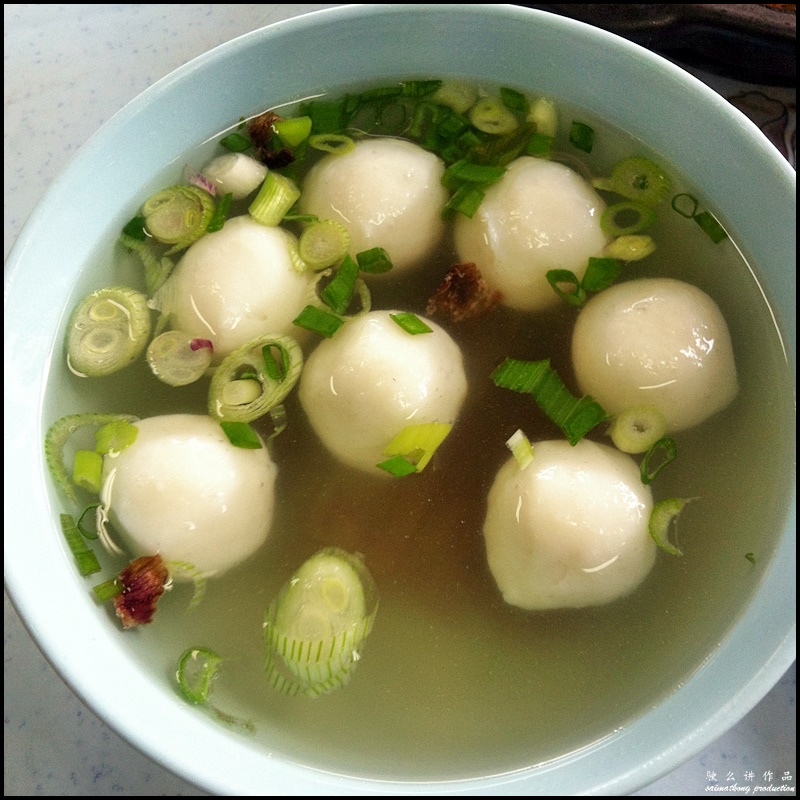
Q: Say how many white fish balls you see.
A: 7